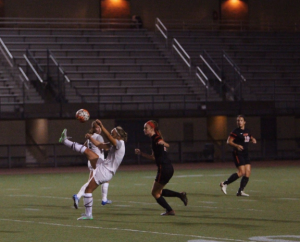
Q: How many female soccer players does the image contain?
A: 4